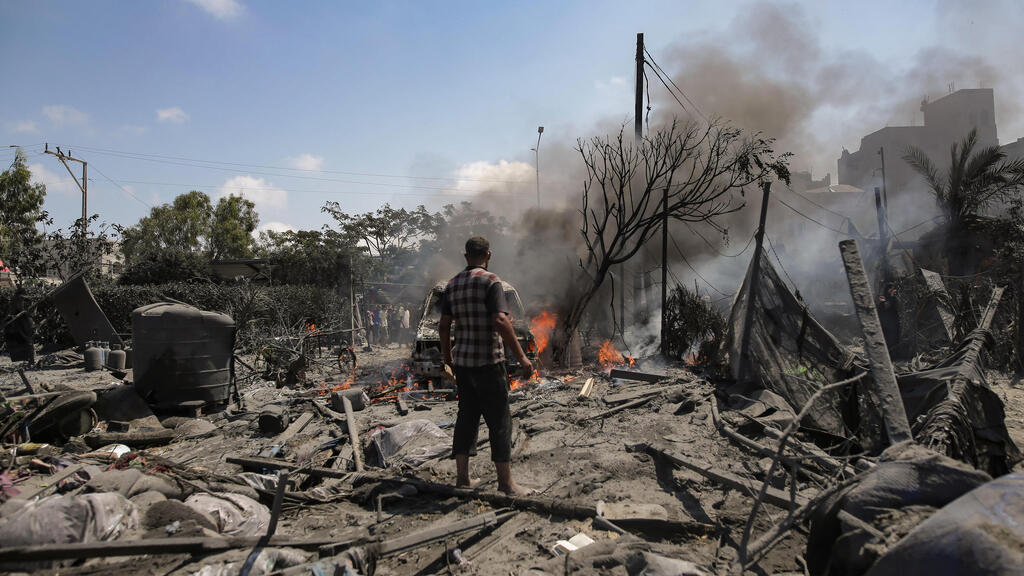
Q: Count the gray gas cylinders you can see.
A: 4